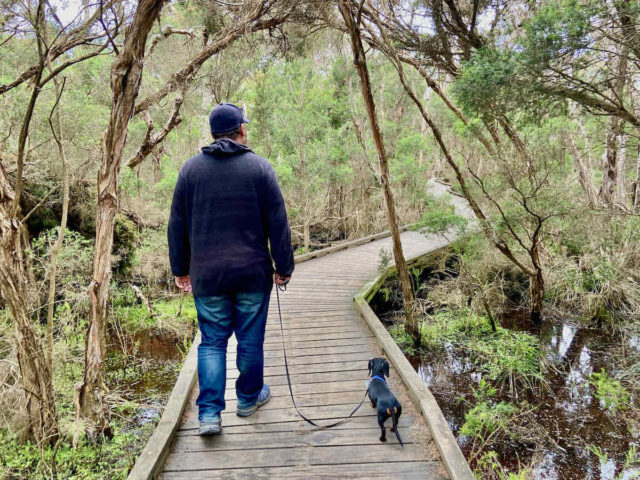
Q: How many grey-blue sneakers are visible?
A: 2